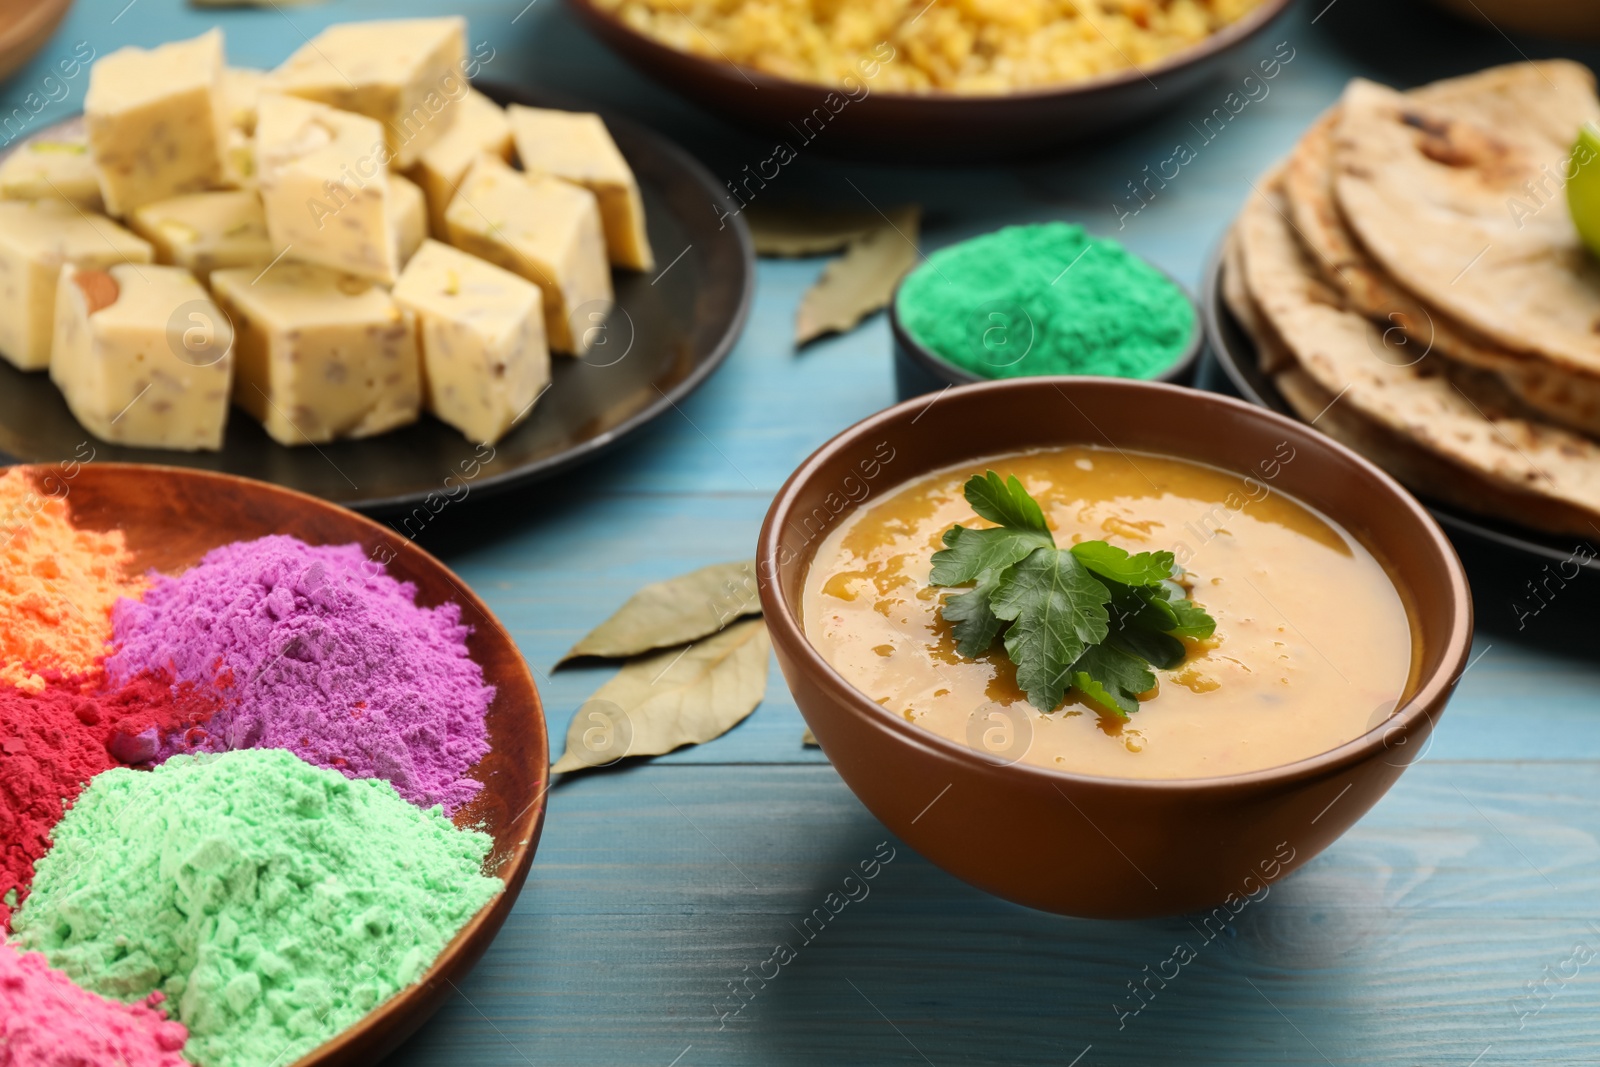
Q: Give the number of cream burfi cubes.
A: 14